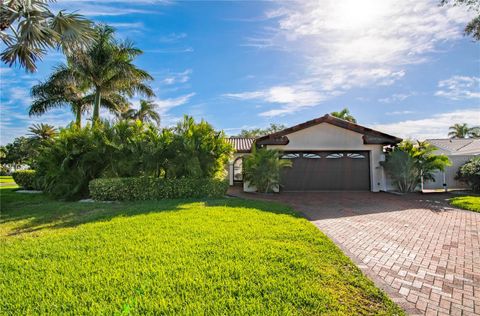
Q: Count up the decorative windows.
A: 4